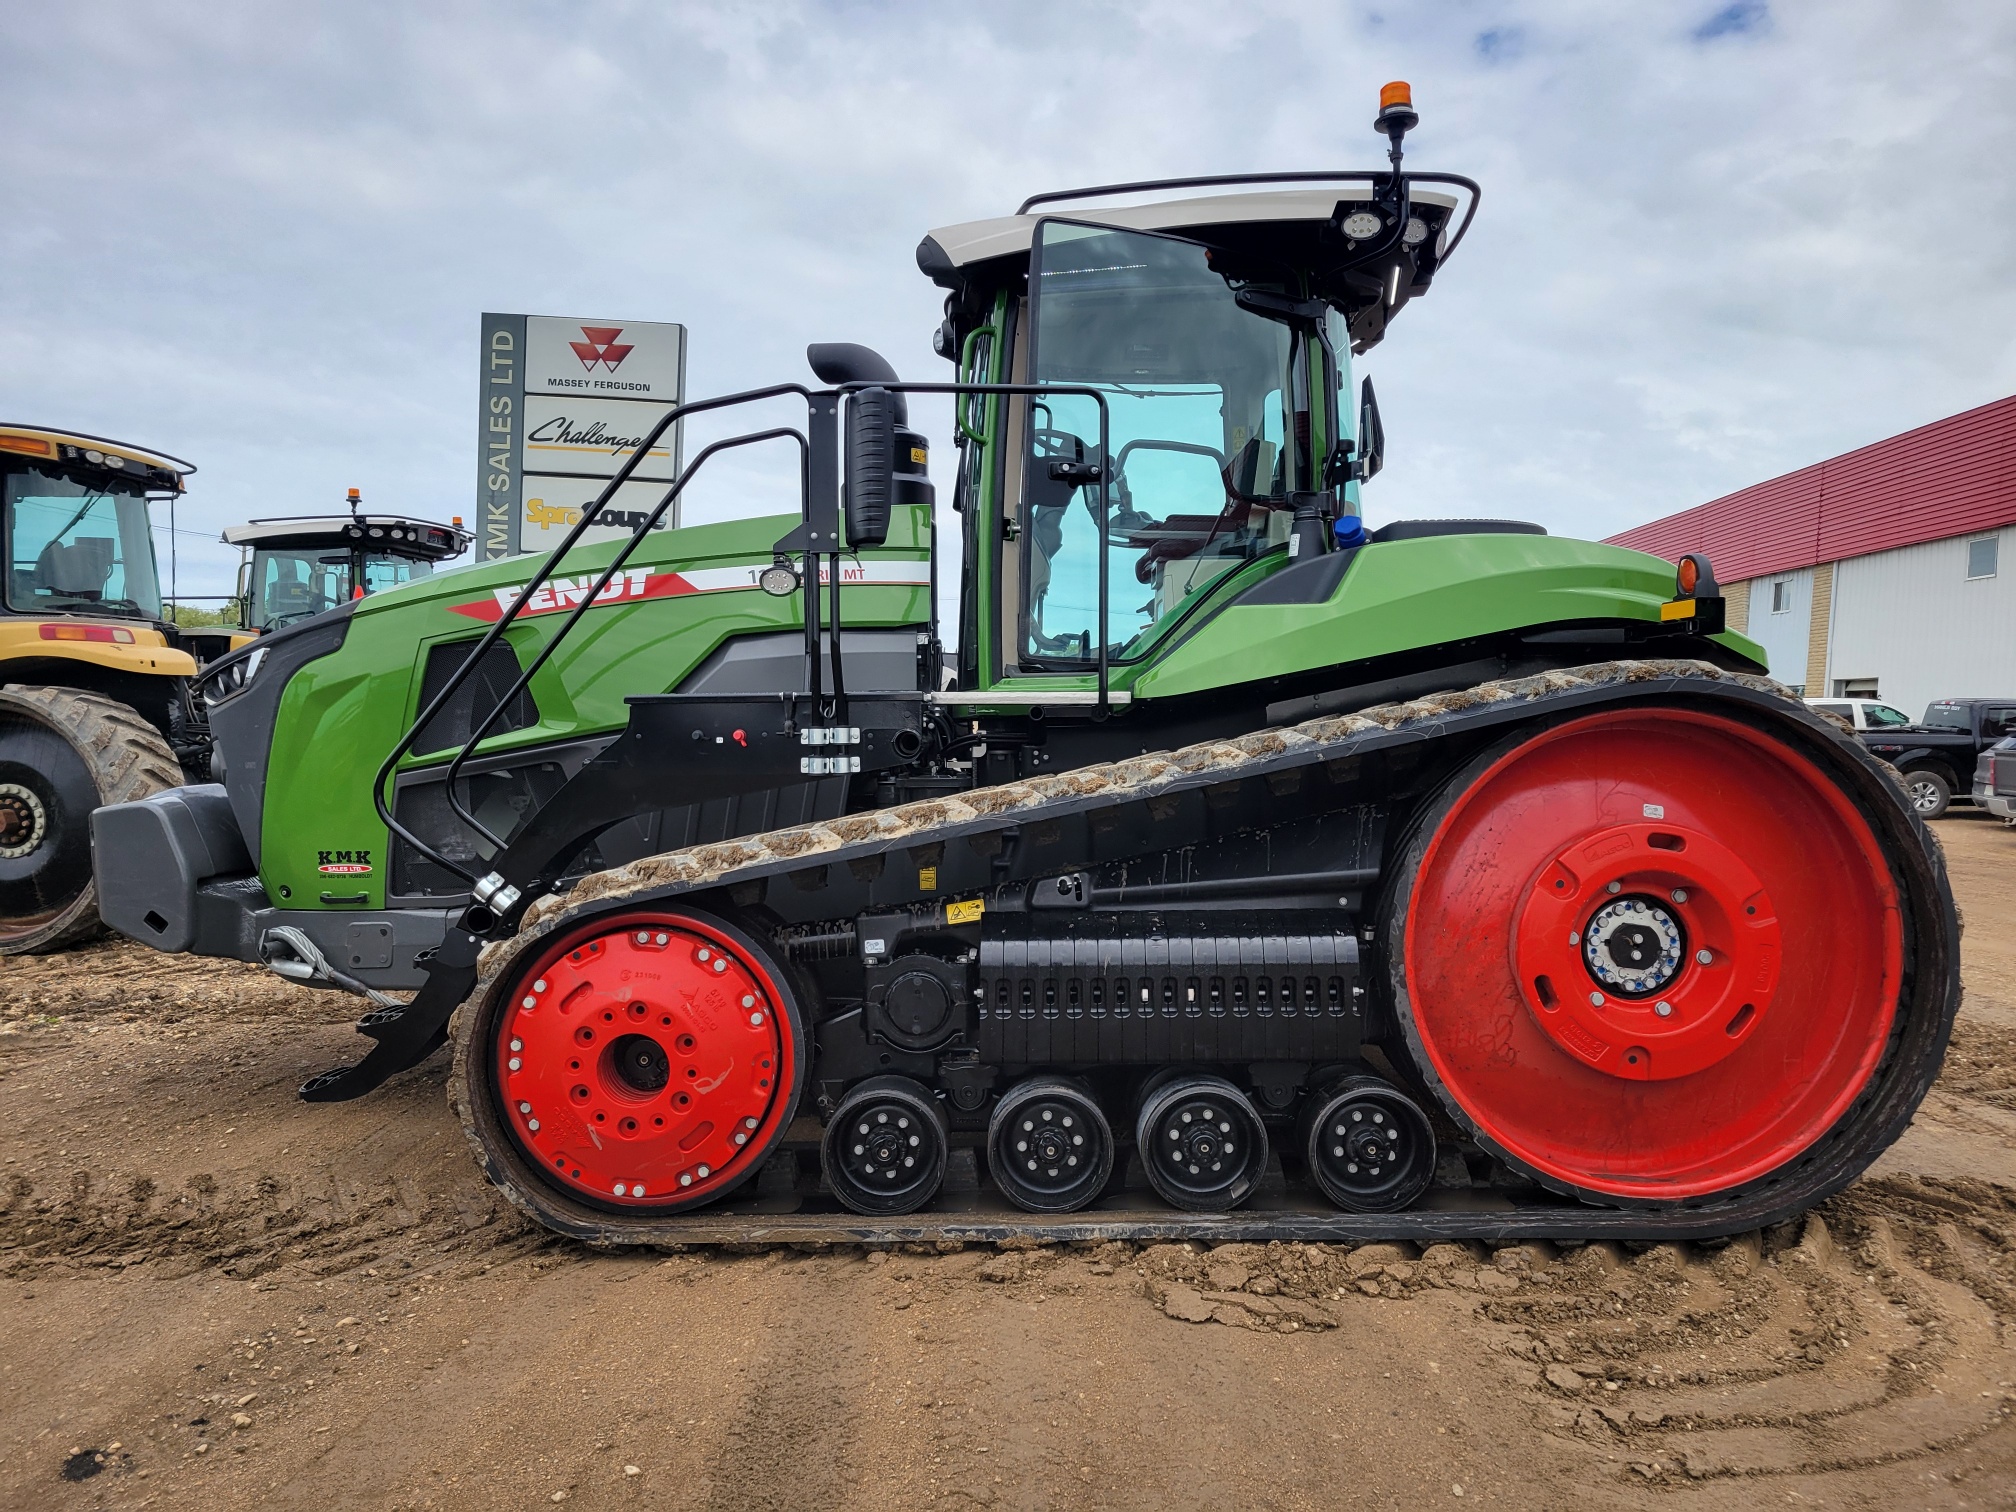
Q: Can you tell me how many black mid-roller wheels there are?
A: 4